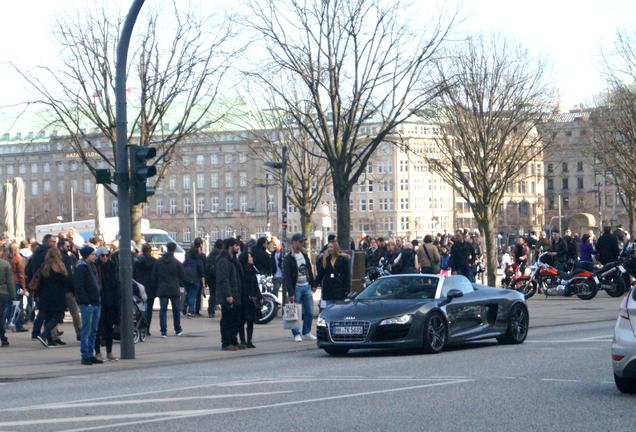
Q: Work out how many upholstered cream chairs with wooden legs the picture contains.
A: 0